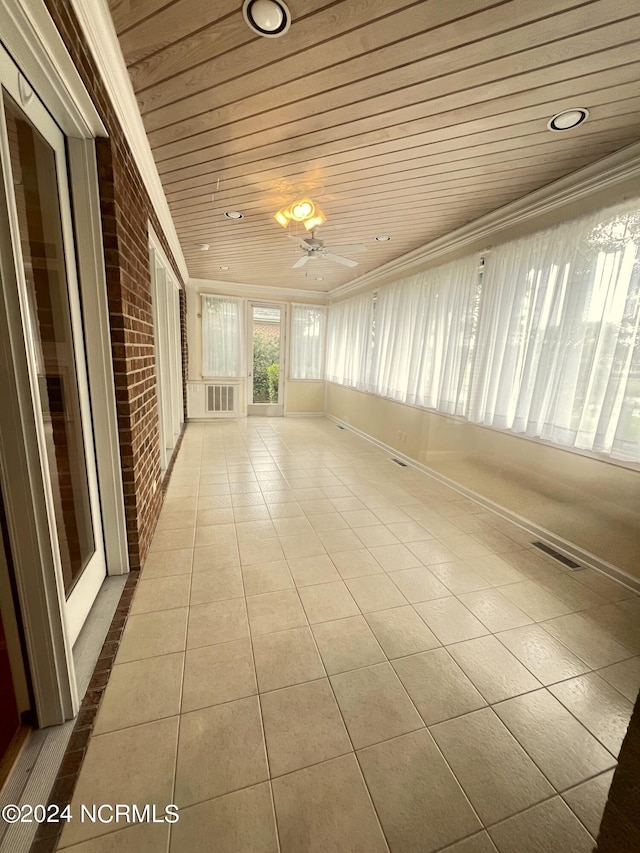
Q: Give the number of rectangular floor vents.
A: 3